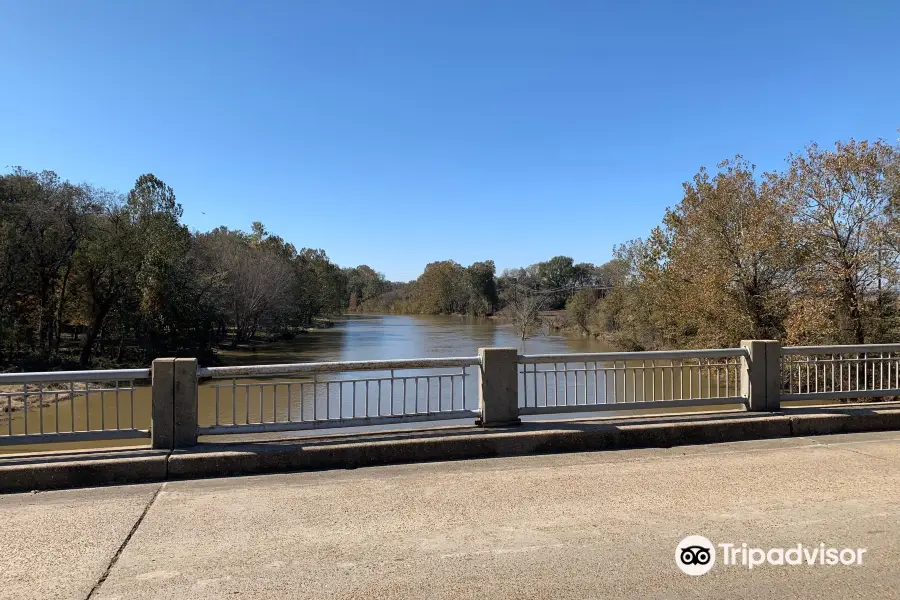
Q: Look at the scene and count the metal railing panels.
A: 4